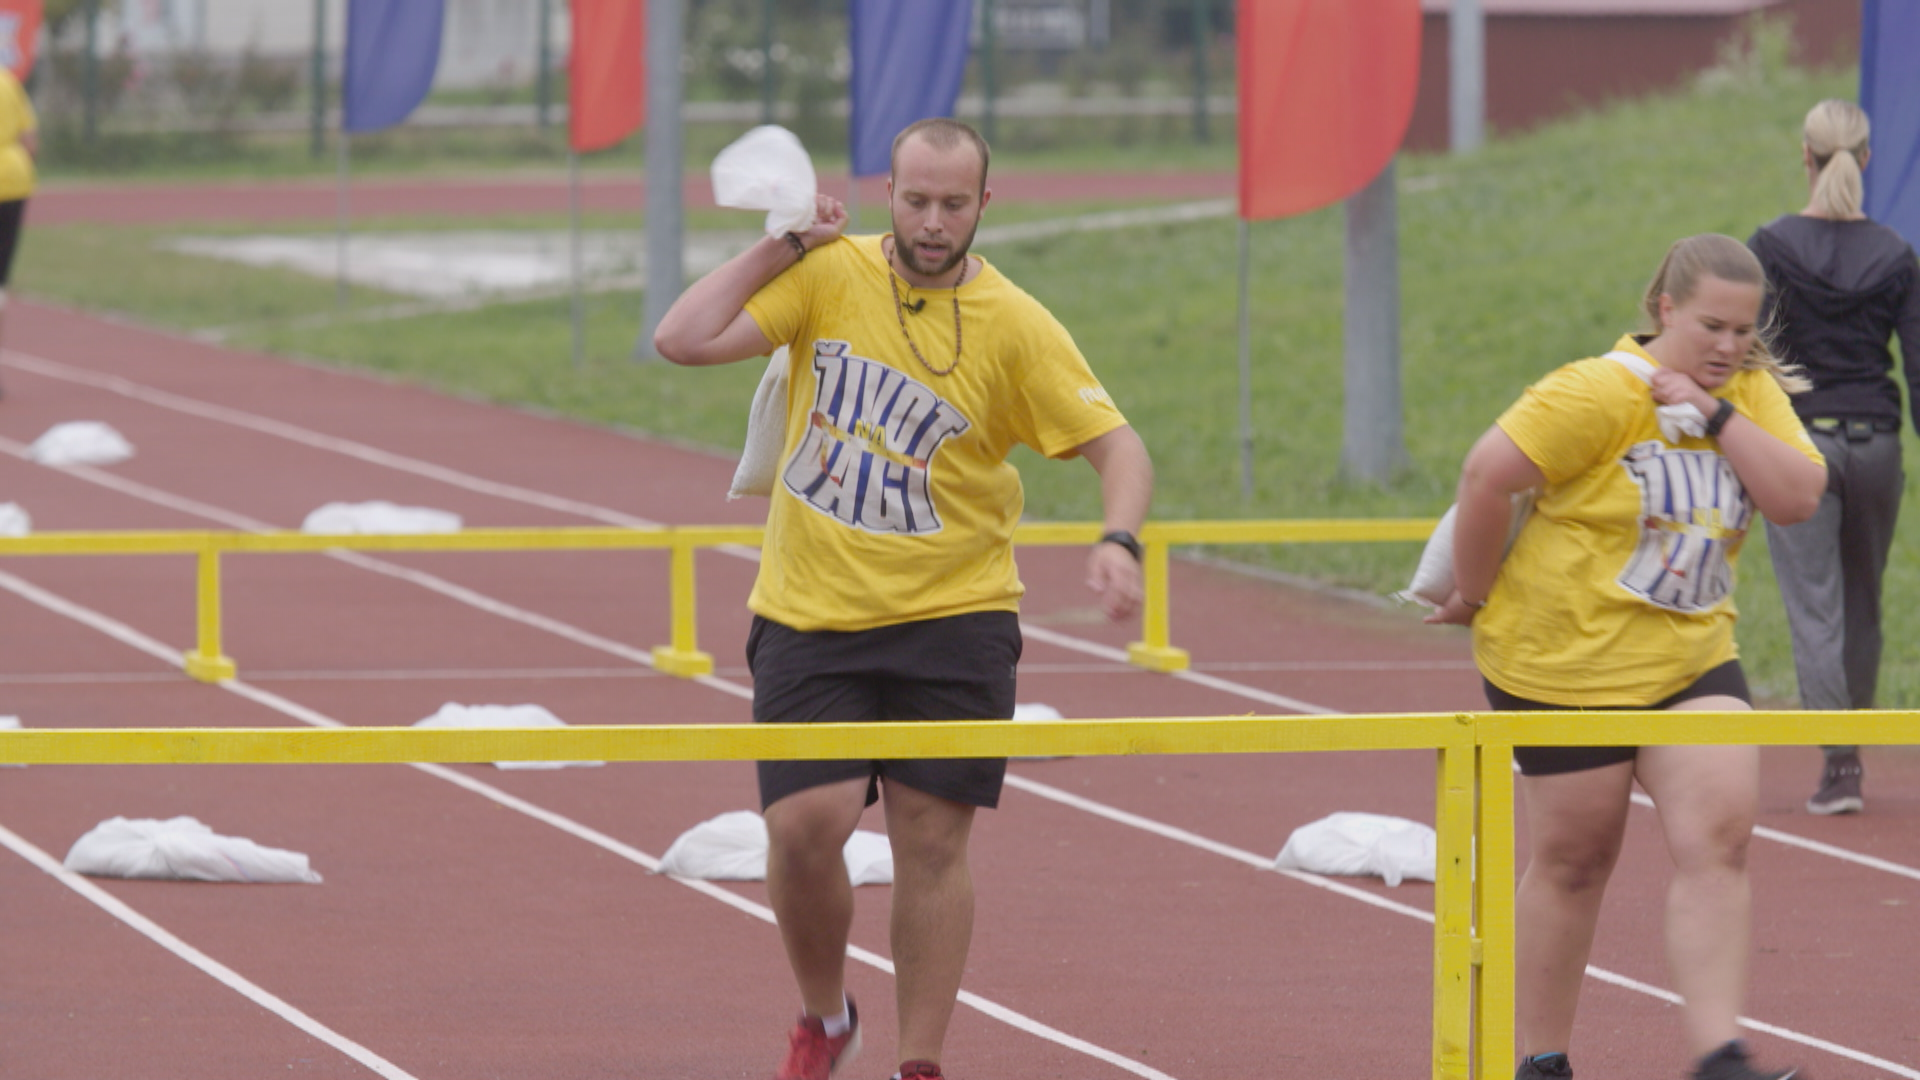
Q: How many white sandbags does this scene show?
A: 11